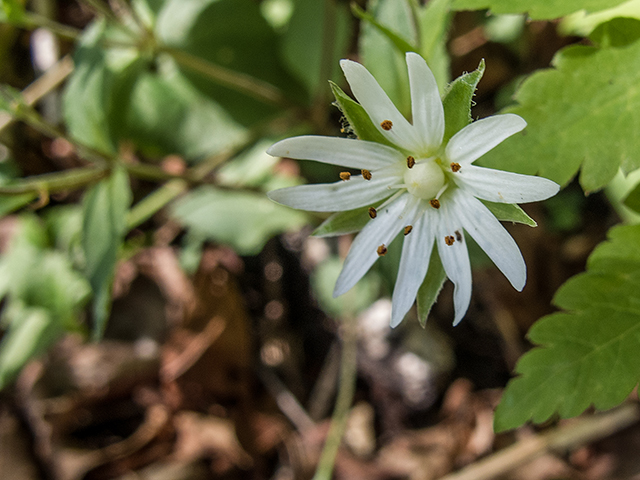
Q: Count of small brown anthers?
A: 10